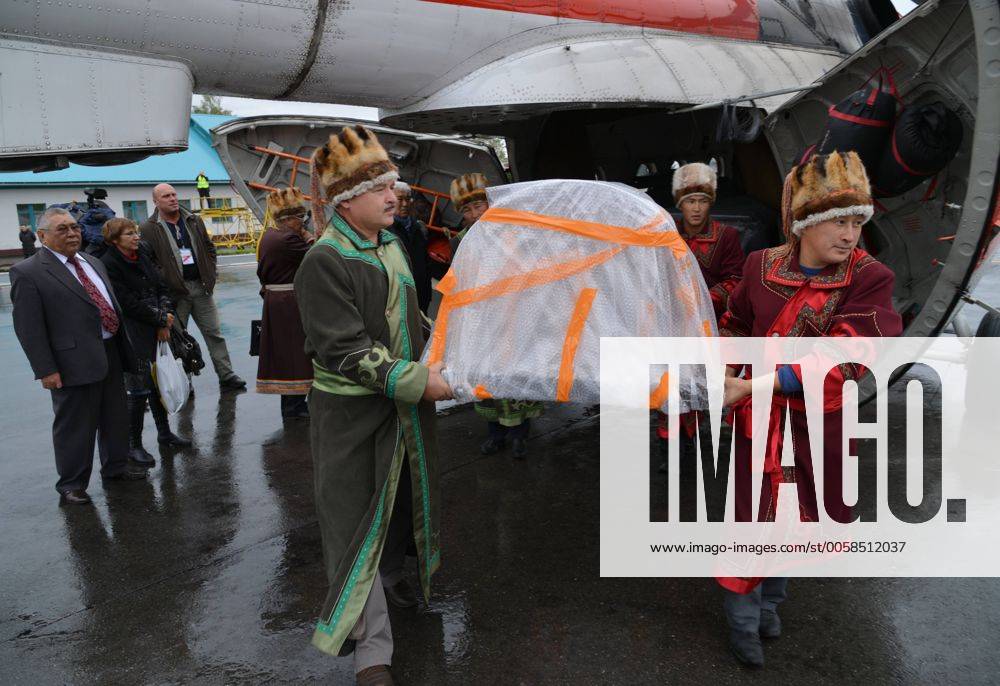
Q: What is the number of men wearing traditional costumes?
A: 5